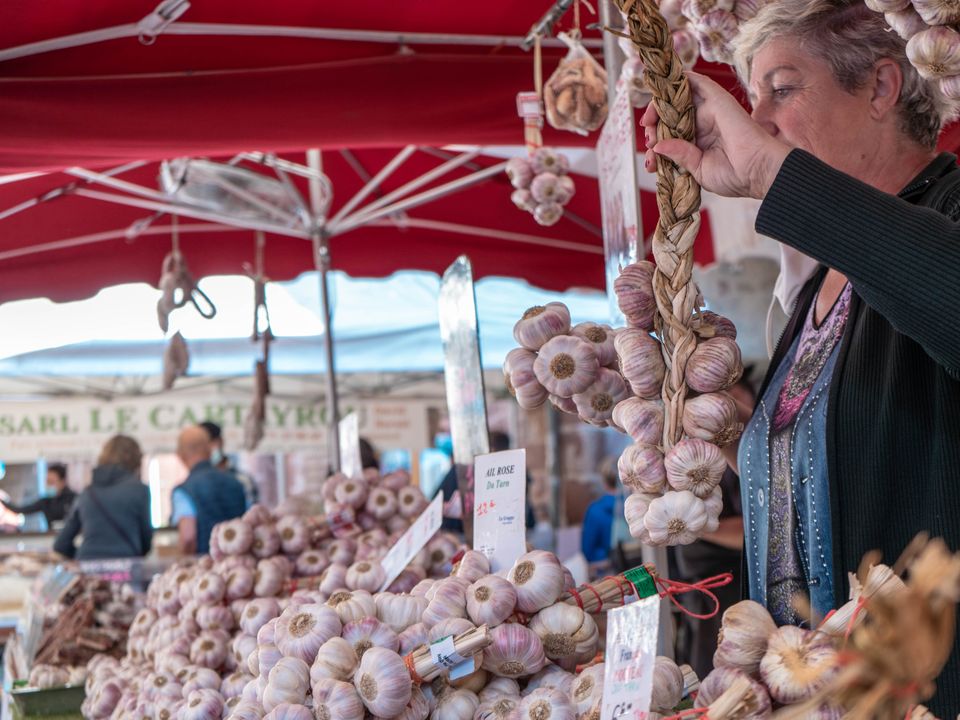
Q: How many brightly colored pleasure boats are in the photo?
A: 0